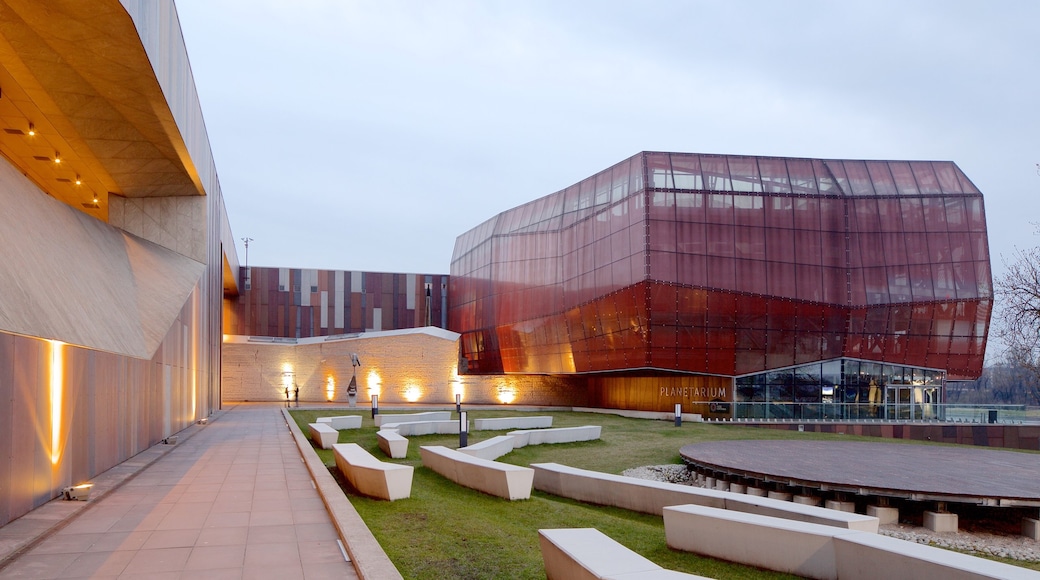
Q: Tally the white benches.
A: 13